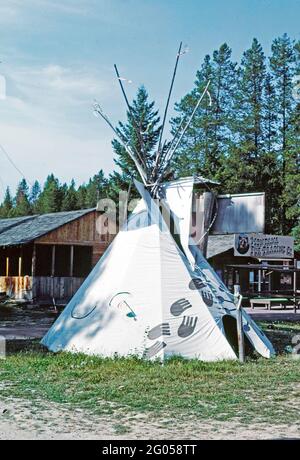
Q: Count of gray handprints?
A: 6